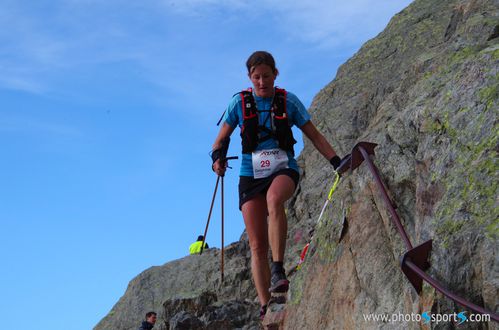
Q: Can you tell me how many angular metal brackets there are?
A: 2